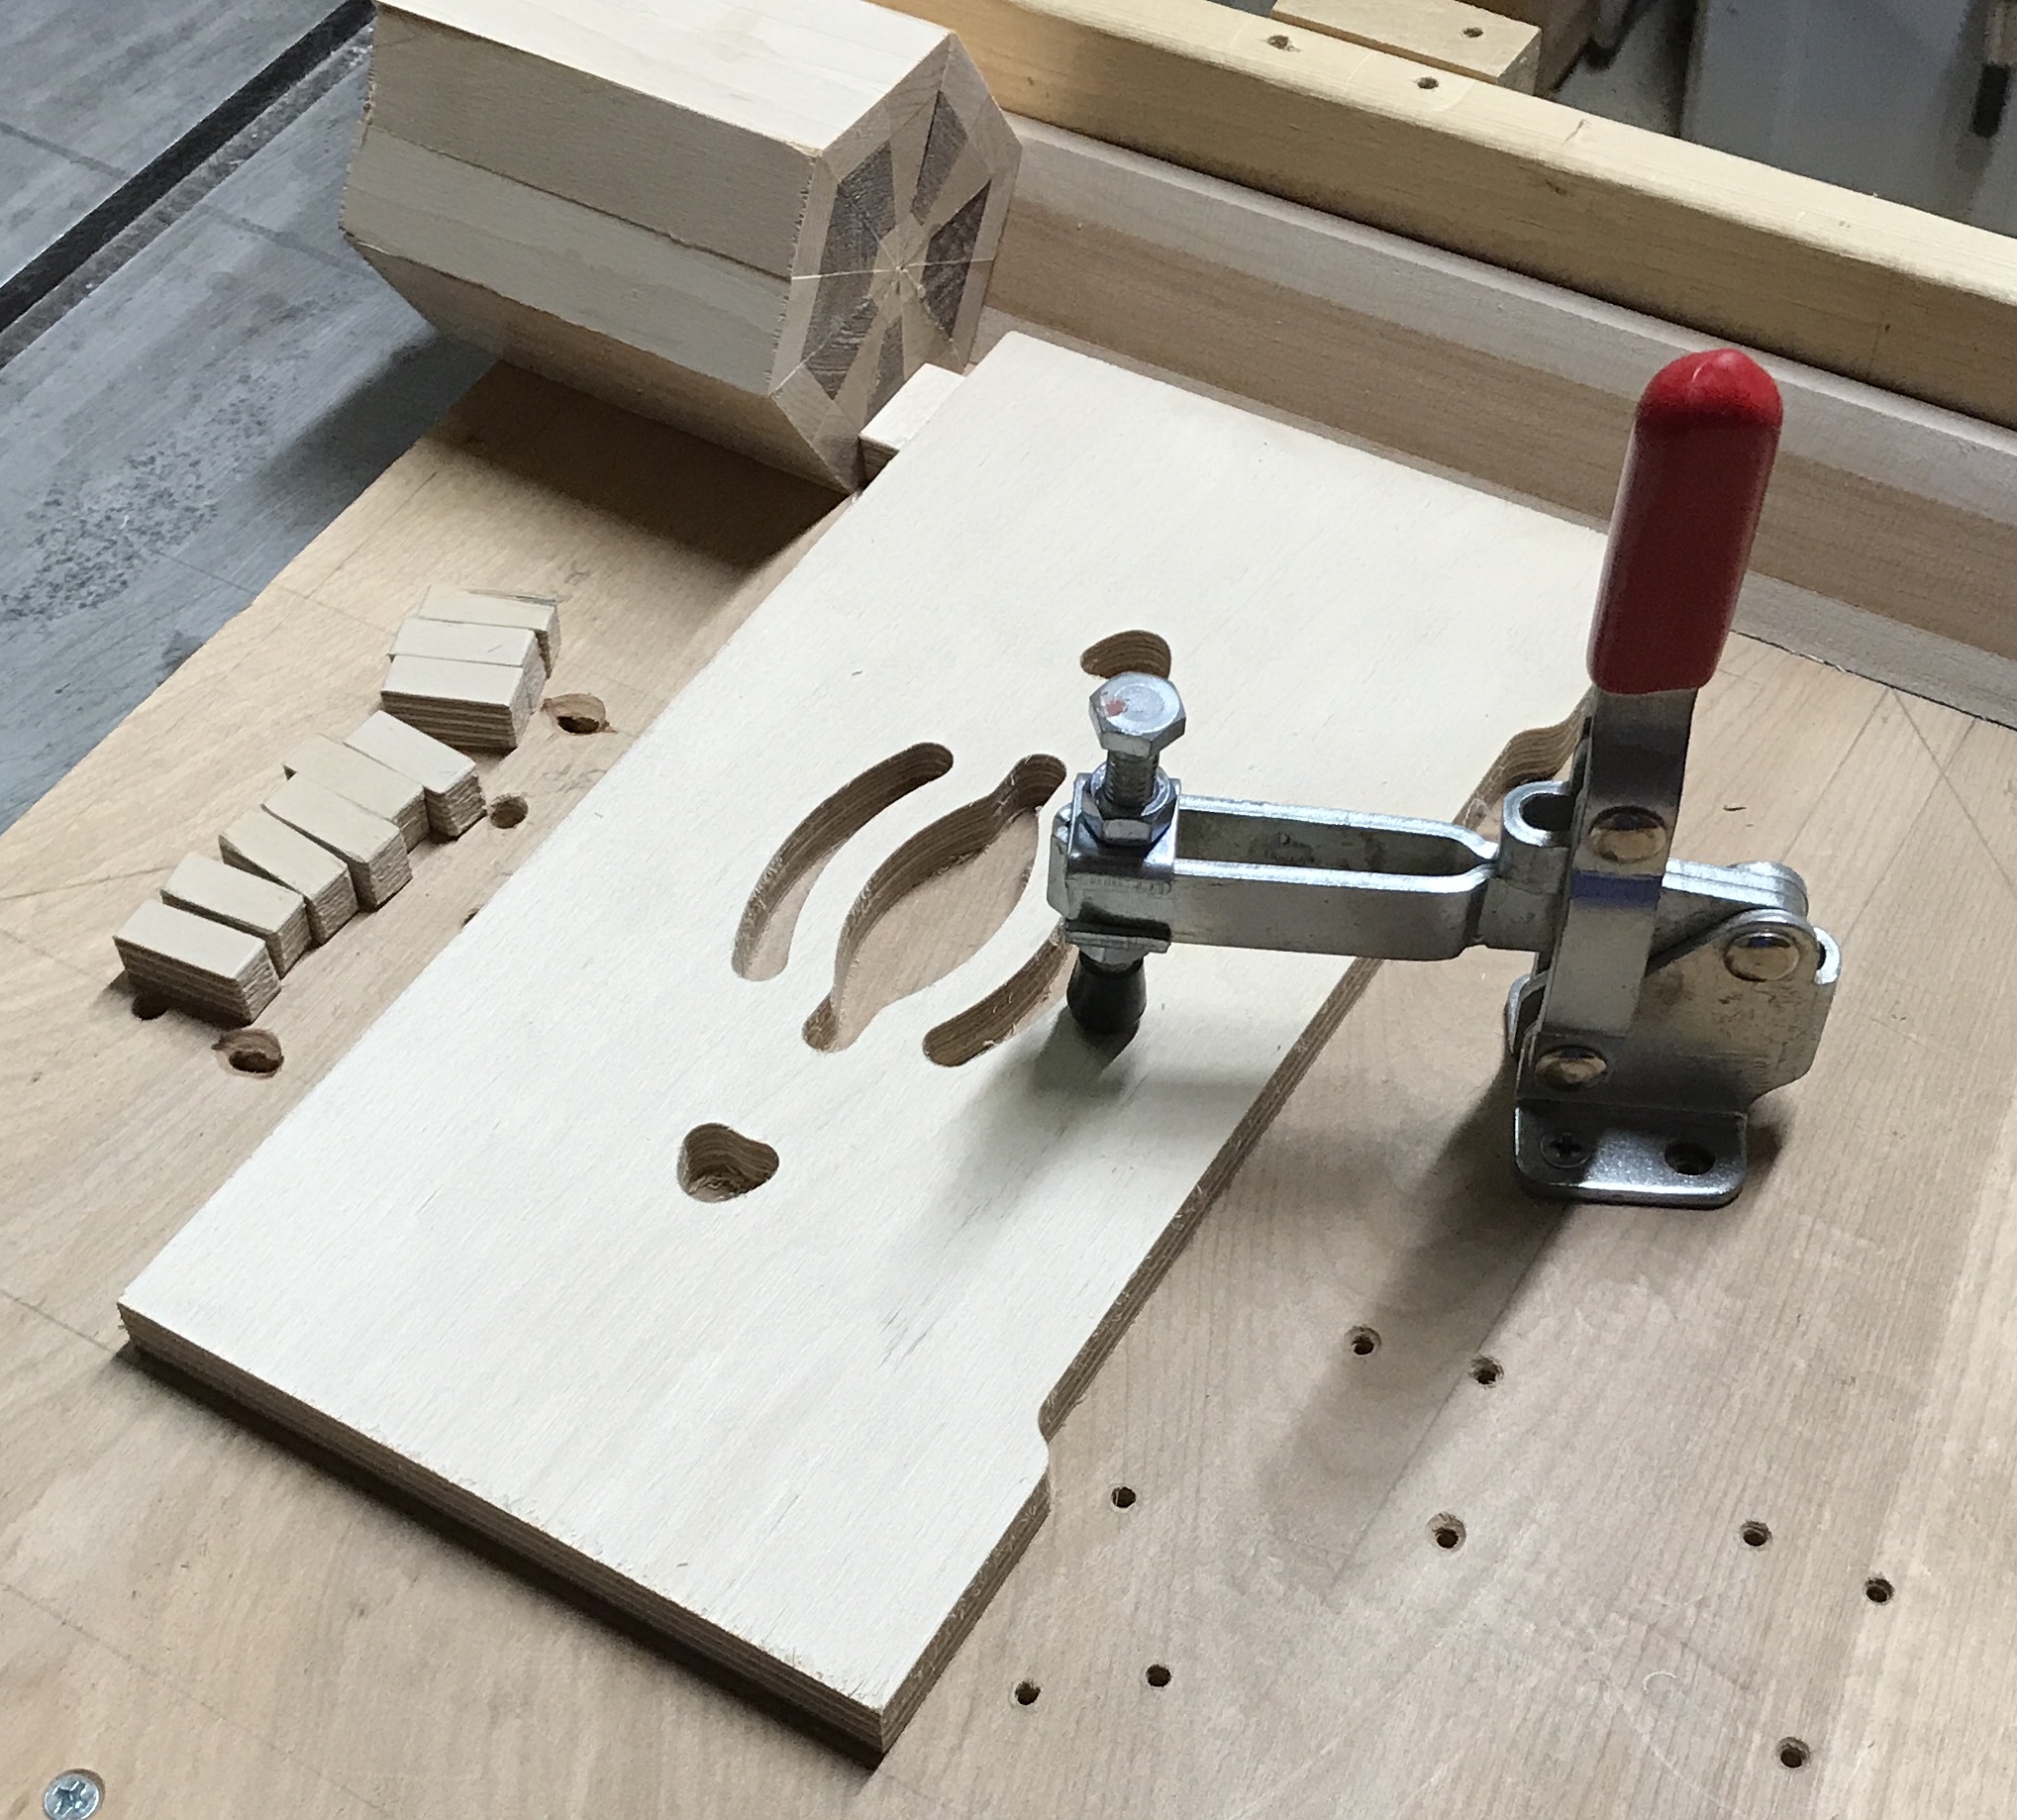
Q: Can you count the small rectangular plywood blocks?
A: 9